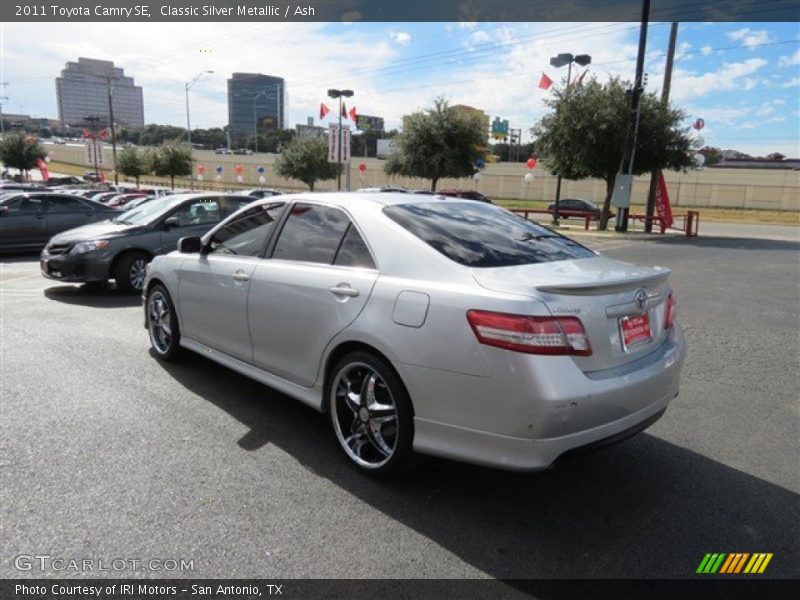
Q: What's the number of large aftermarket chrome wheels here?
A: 2